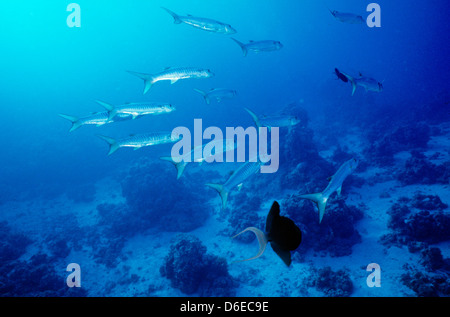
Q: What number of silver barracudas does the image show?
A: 13